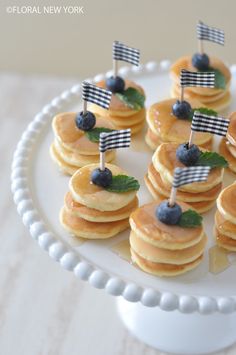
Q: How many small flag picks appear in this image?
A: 7